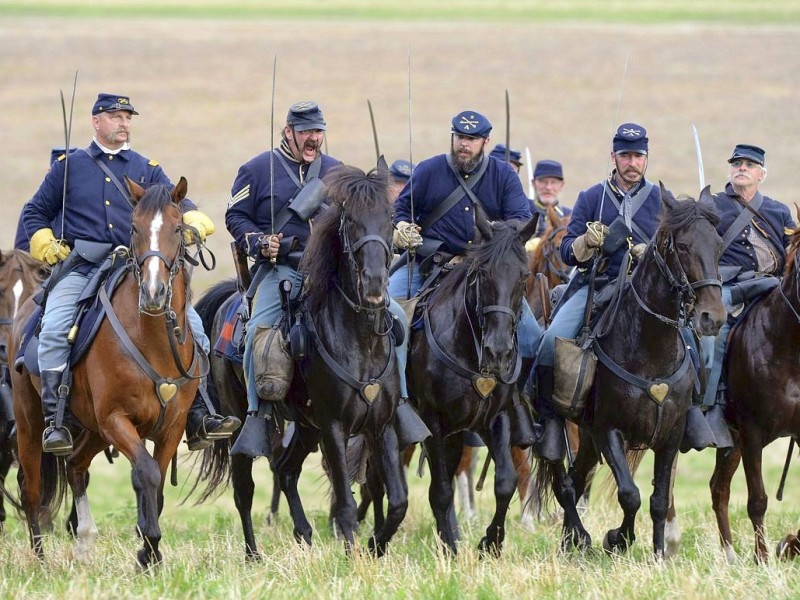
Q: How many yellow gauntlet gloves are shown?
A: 2